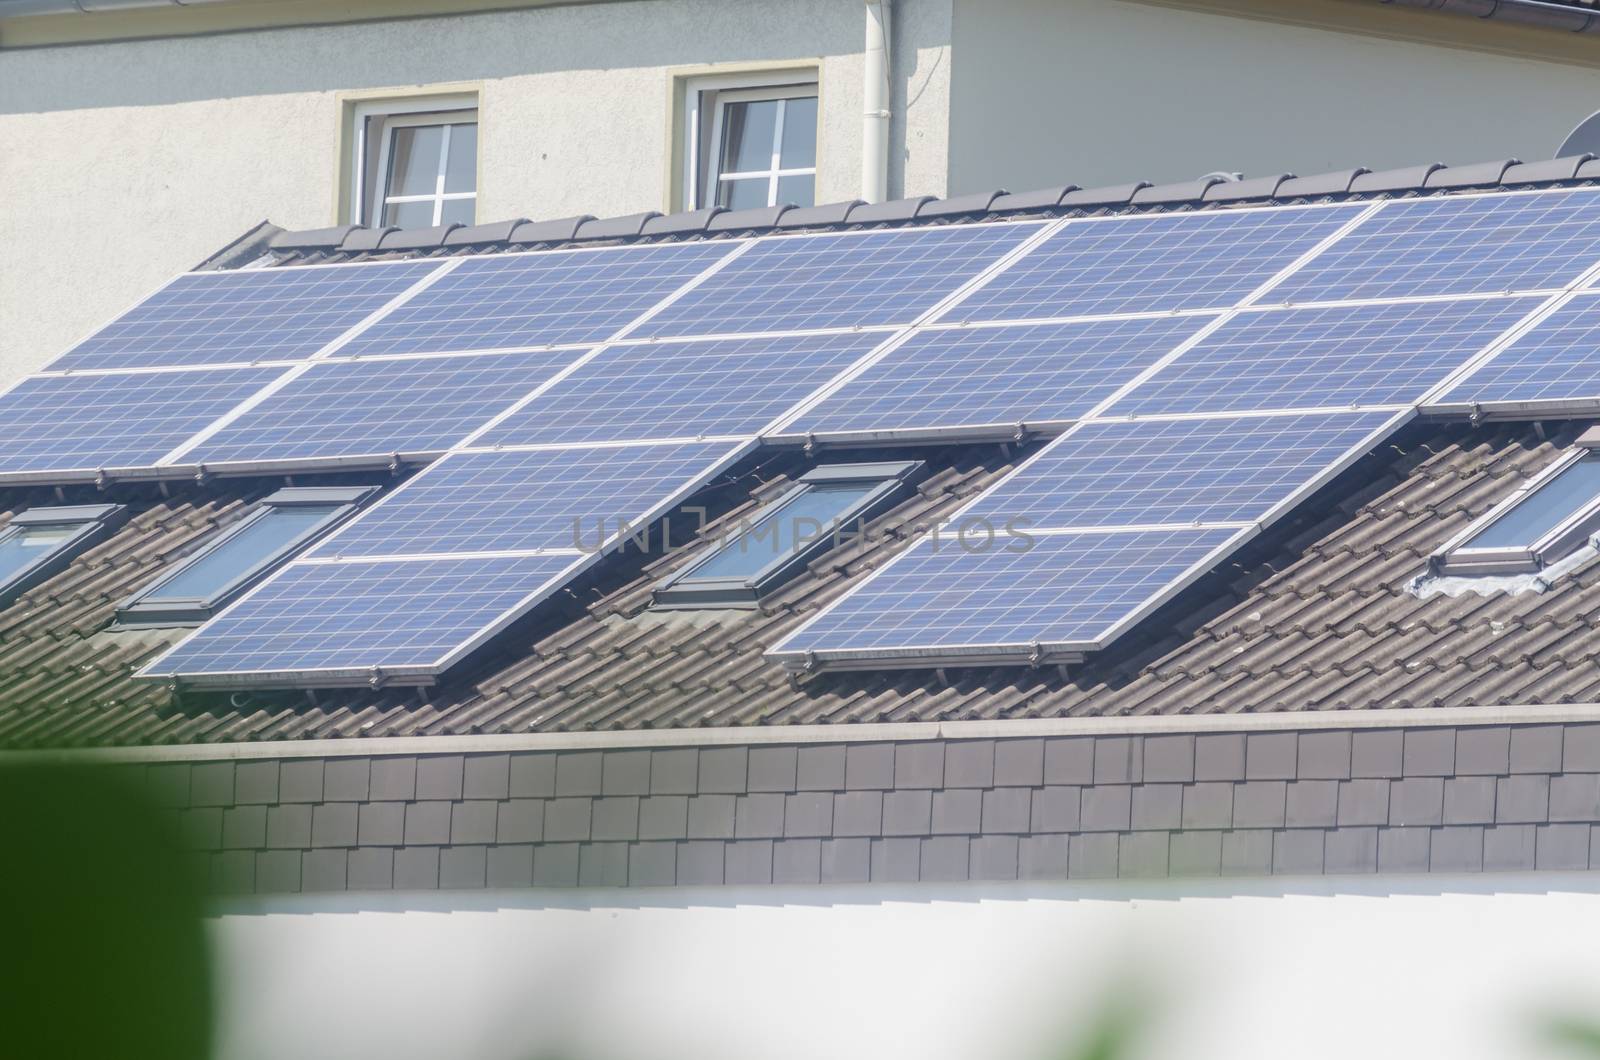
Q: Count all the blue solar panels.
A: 15